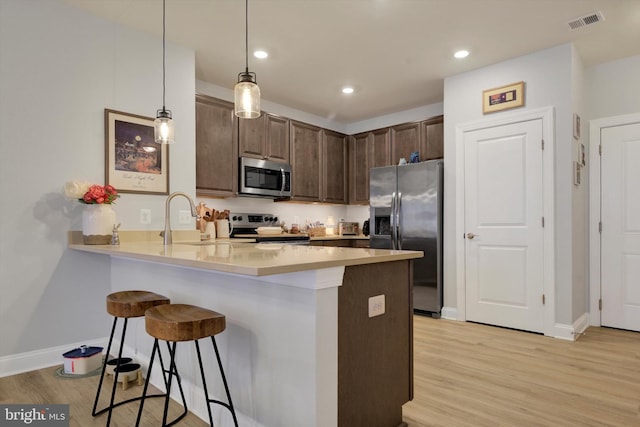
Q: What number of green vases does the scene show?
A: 0